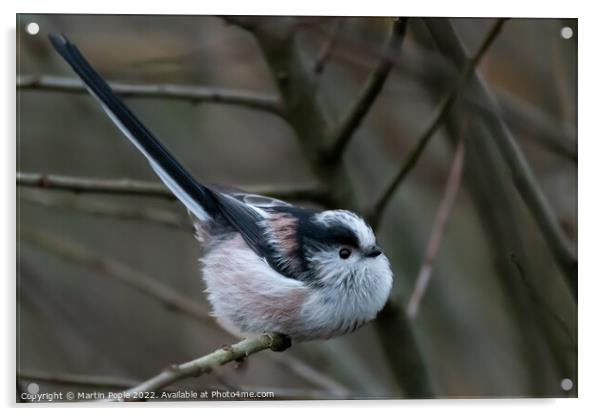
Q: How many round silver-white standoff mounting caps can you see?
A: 4